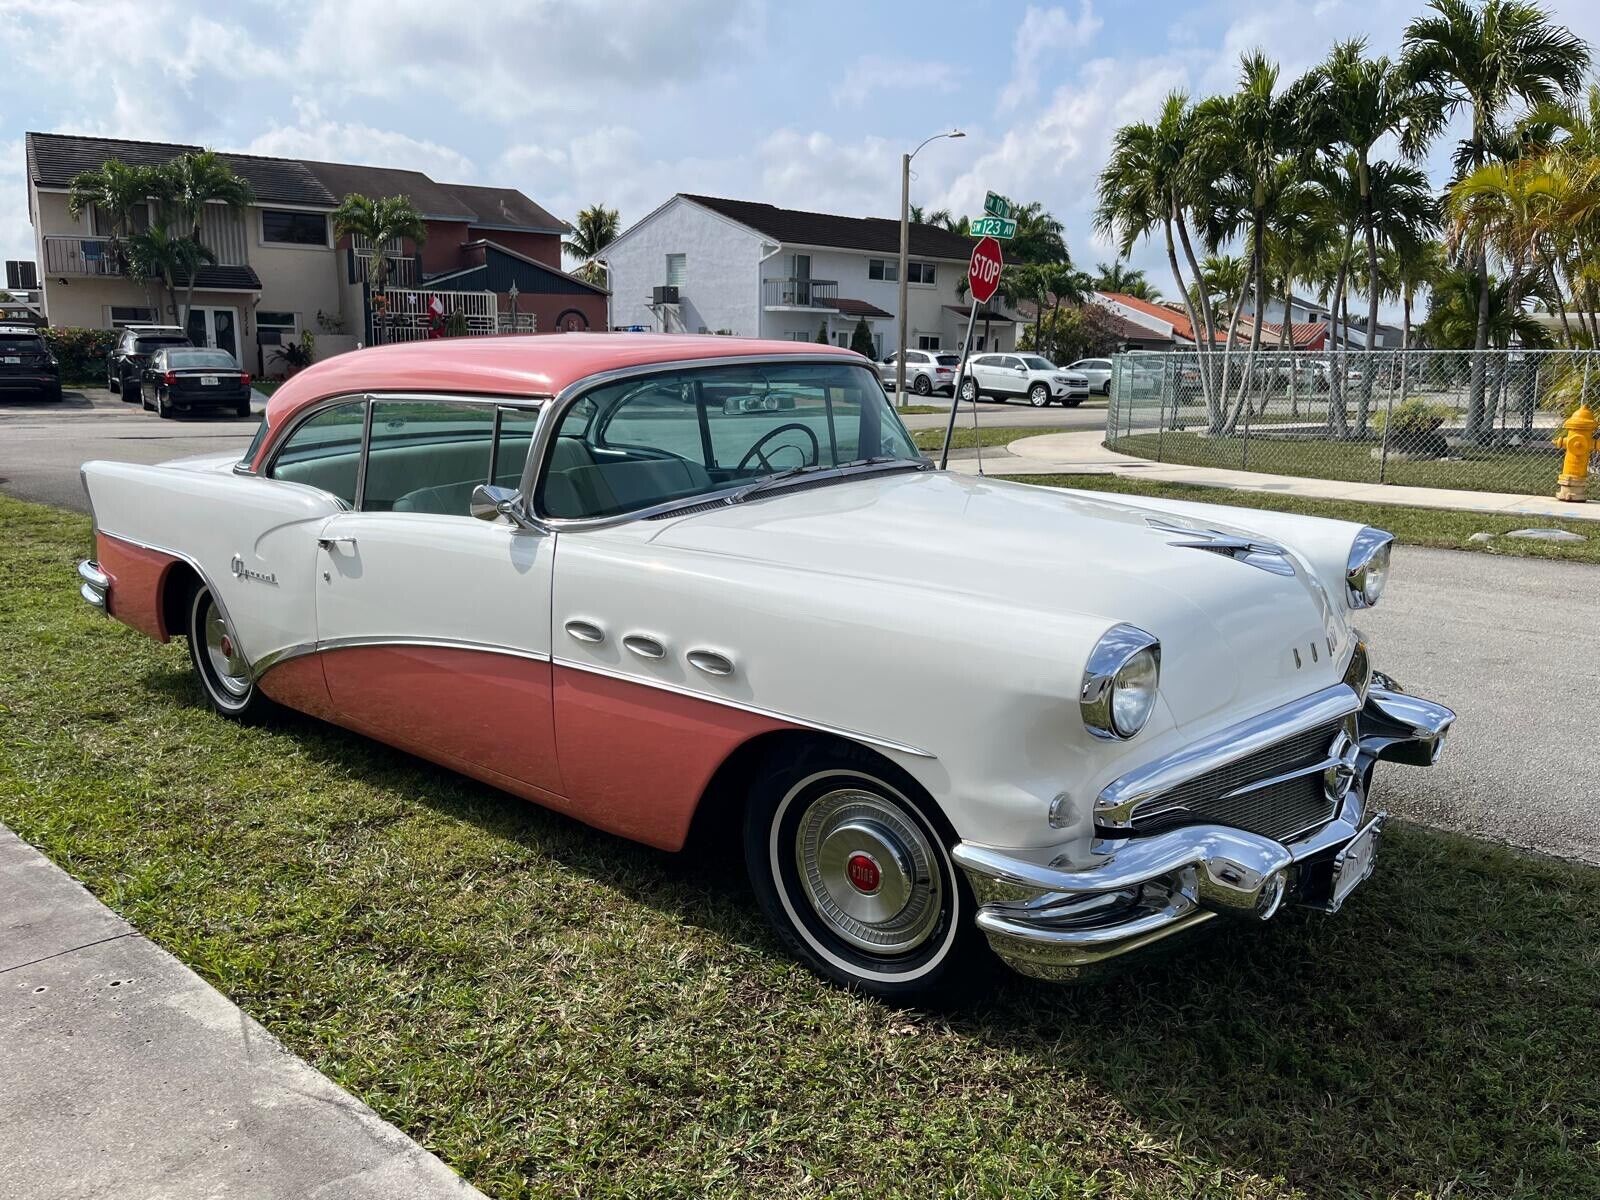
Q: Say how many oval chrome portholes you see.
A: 3